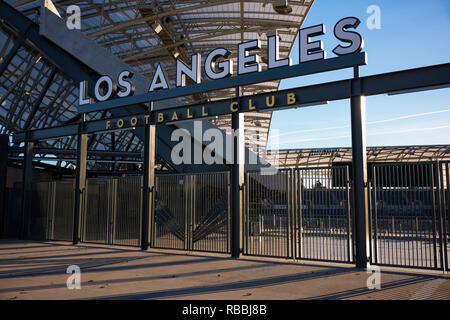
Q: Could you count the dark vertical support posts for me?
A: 5